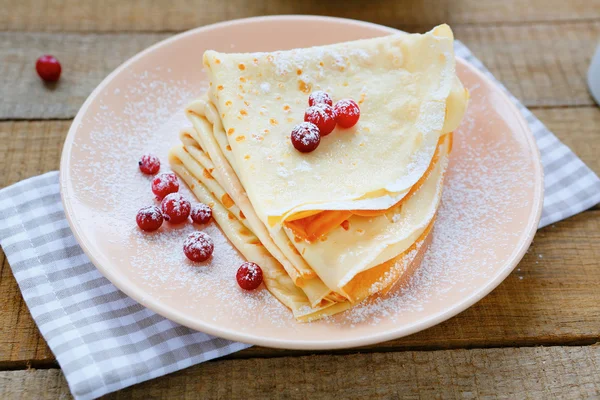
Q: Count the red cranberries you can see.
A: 12